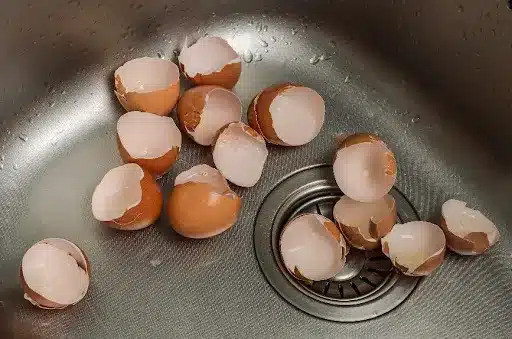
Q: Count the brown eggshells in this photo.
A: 14